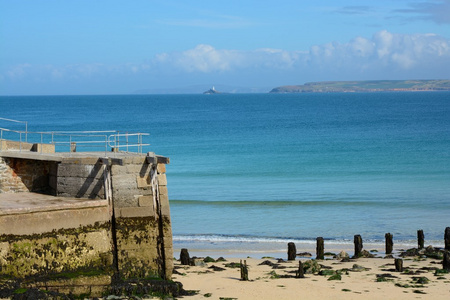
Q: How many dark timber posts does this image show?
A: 11